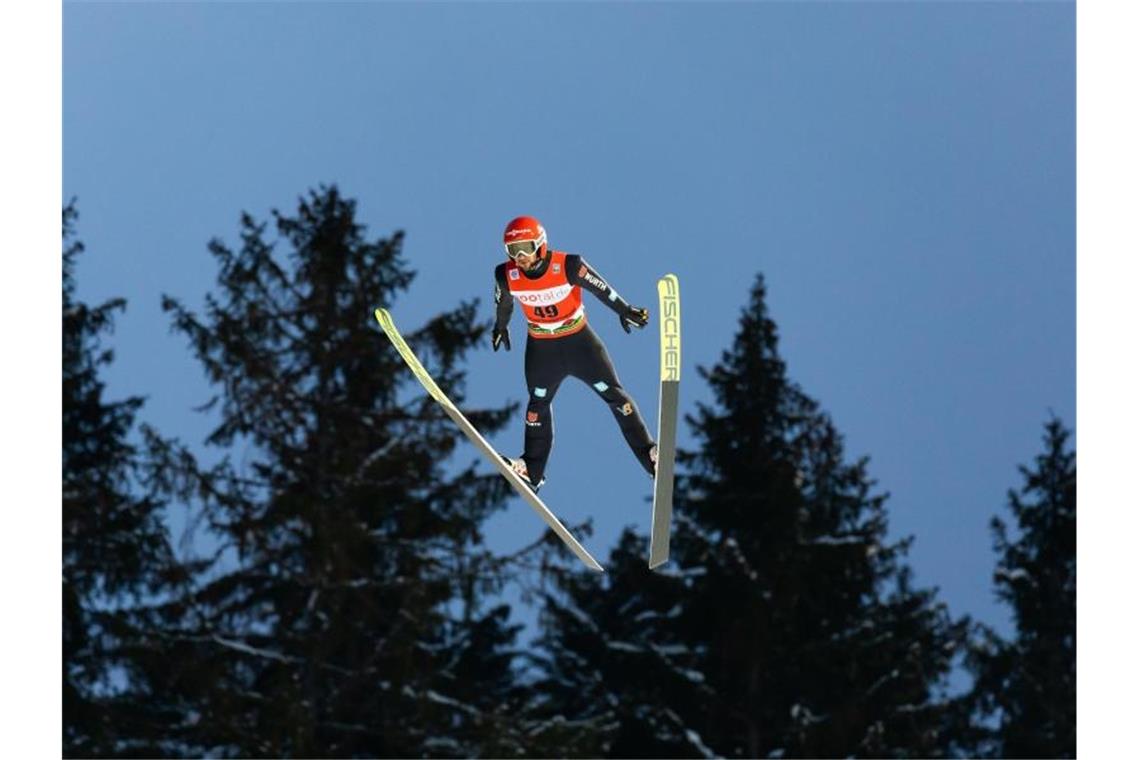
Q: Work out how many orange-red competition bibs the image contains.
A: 1